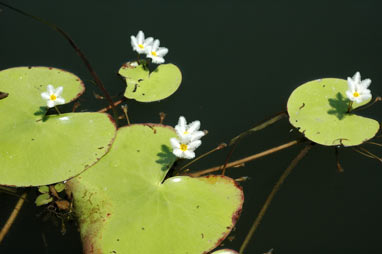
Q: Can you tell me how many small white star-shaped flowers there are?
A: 6